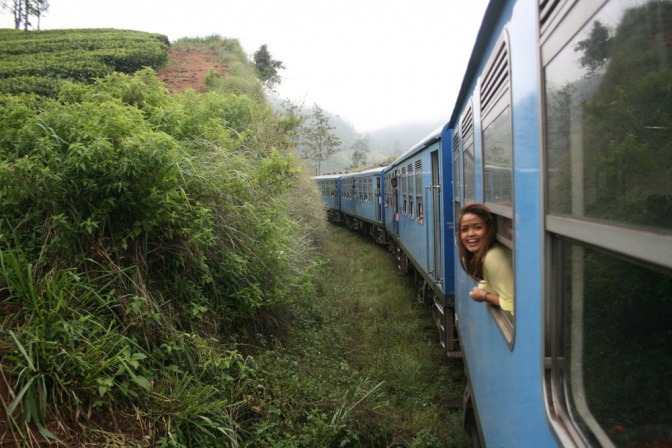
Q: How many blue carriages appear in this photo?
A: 4